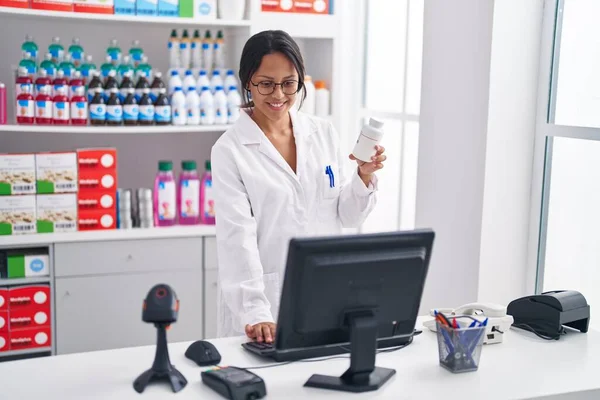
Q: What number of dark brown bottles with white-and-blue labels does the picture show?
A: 10